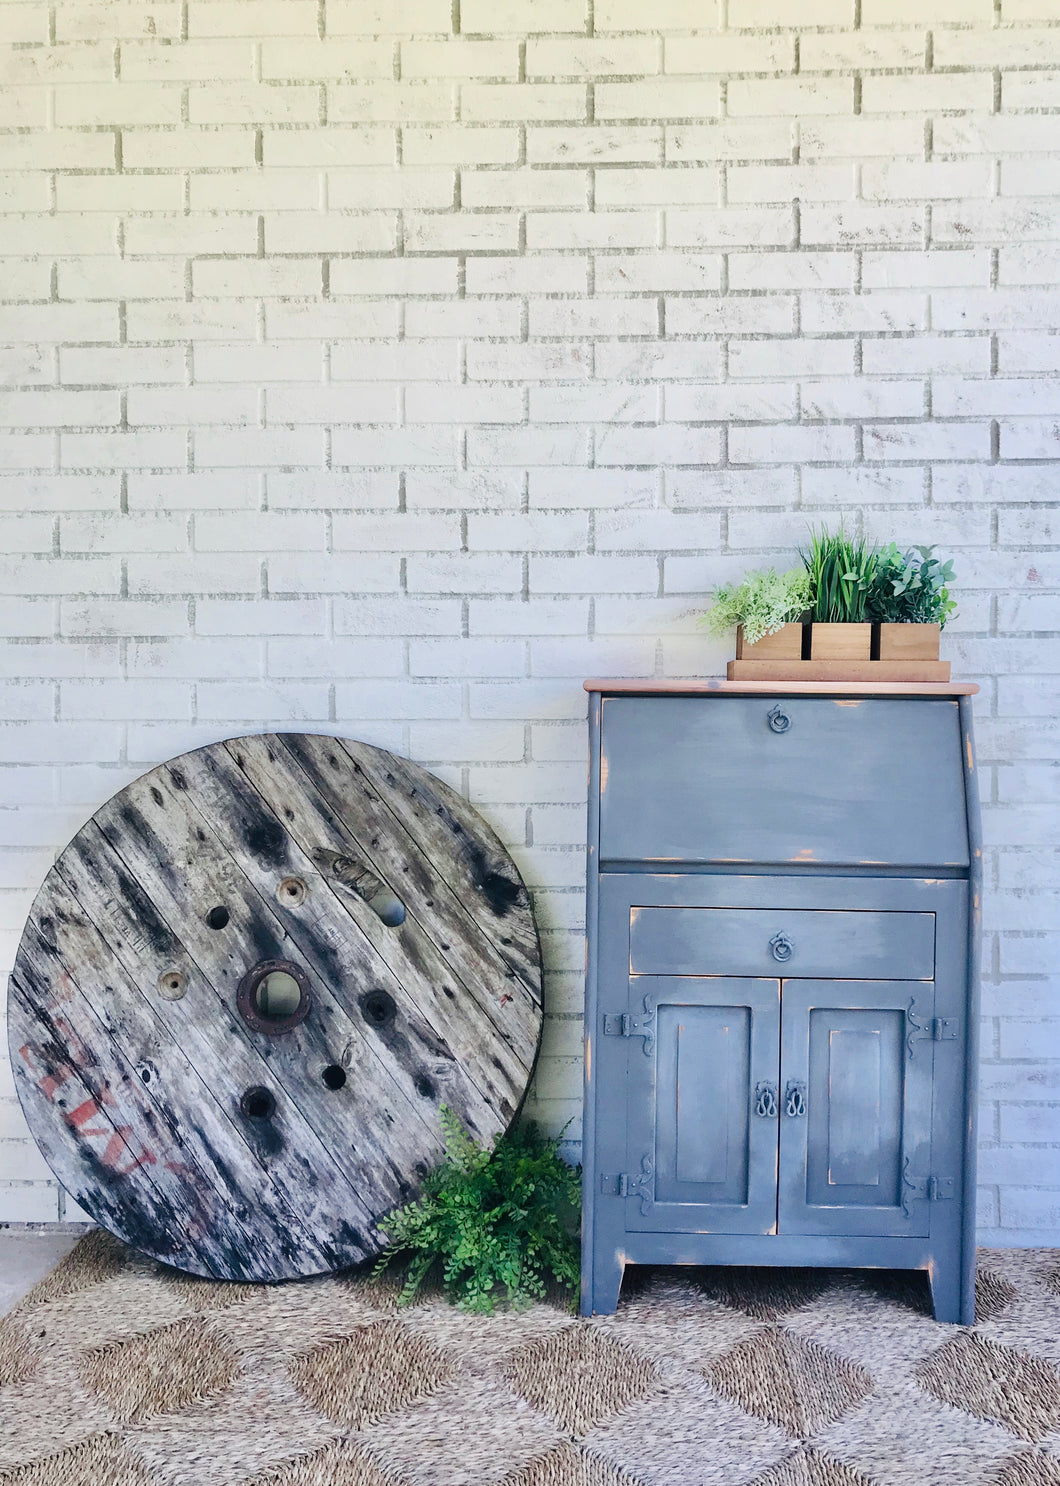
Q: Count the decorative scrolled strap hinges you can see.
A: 4